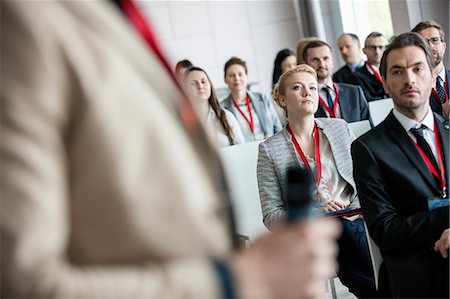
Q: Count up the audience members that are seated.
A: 11